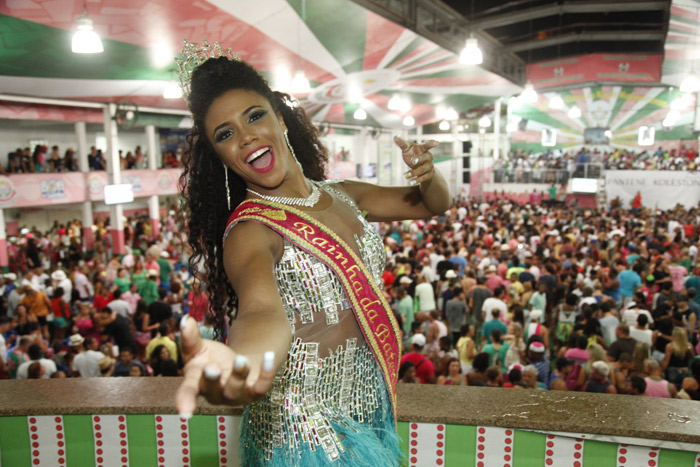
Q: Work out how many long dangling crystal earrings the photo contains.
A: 2